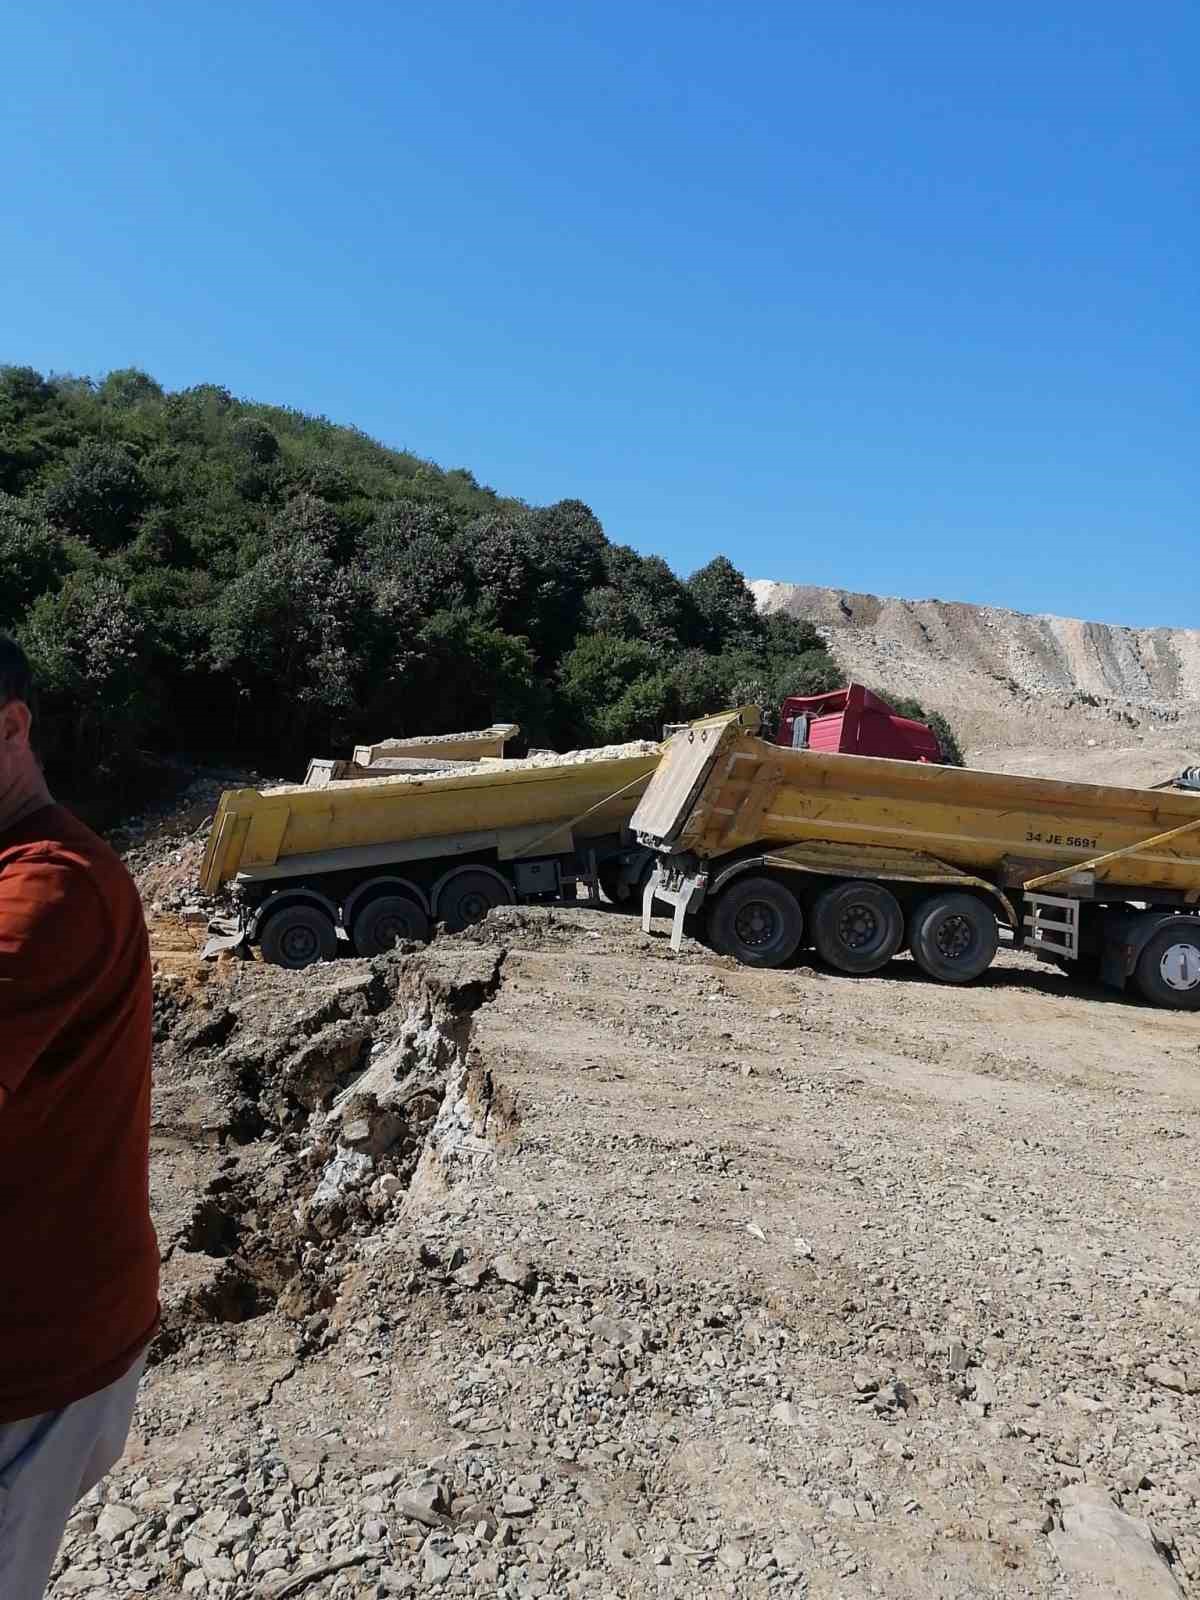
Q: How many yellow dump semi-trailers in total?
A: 2